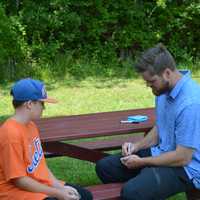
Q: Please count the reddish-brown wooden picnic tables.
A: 1